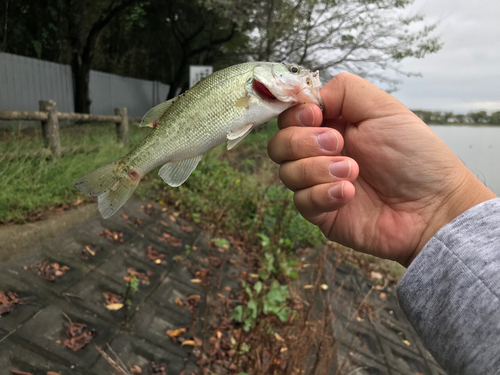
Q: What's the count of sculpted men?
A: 0